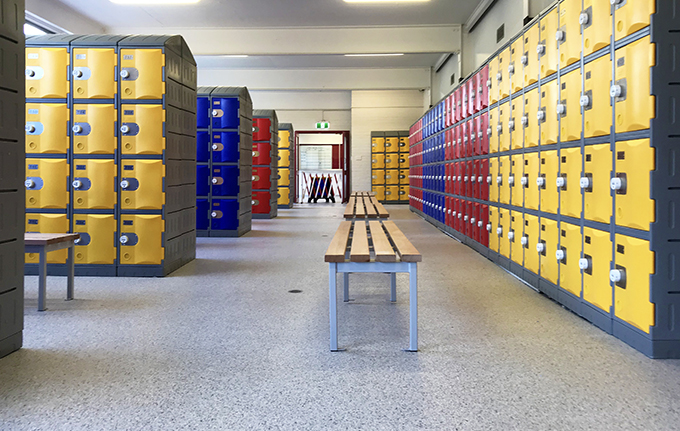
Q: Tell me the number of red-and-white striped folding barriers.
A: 1